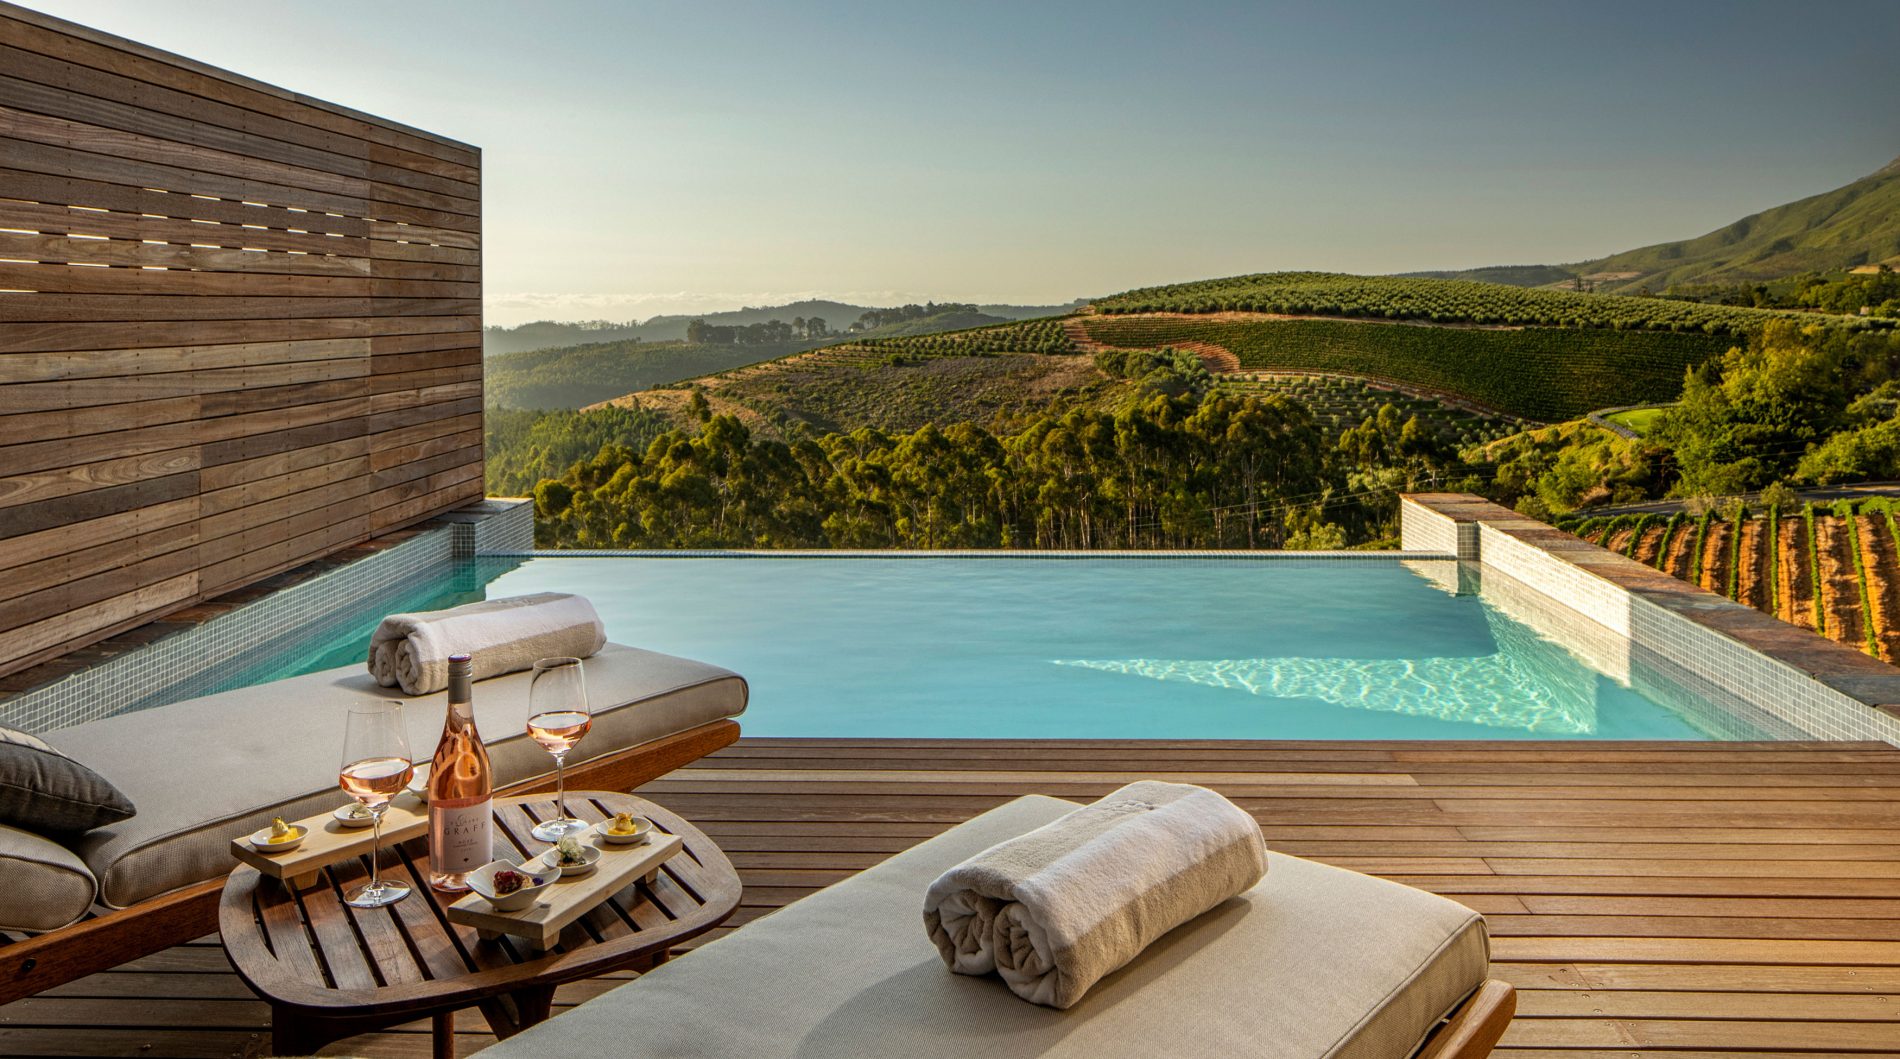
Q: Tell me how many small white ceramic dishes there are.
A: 6